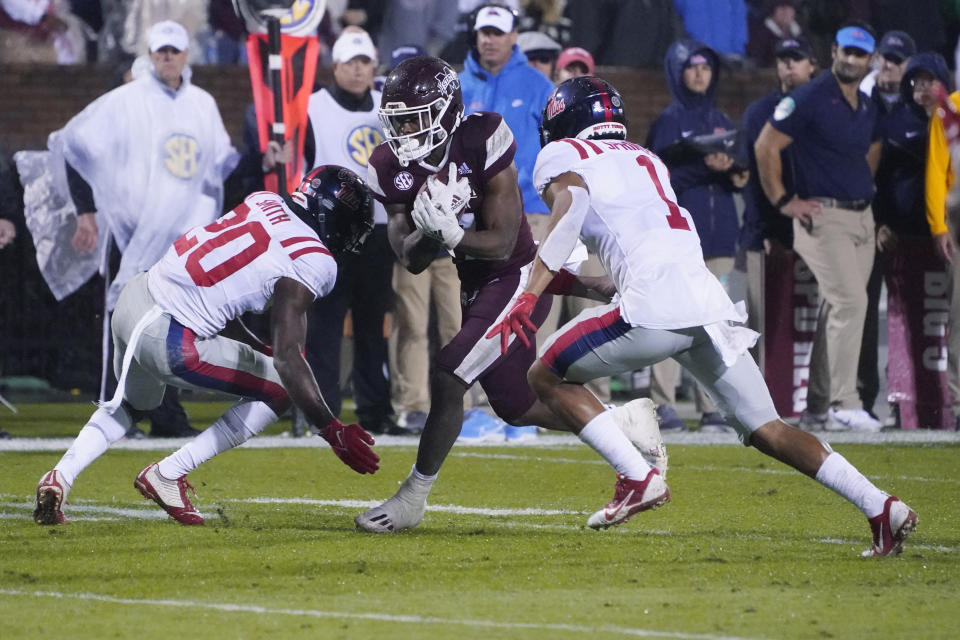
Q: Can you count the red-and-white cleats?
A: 4